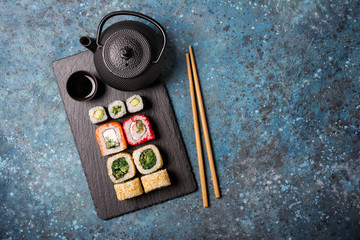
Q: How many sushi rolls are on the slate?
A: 9